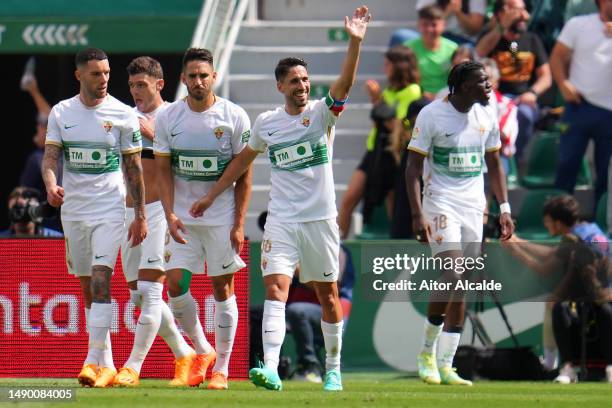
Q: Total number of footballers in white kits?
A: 5